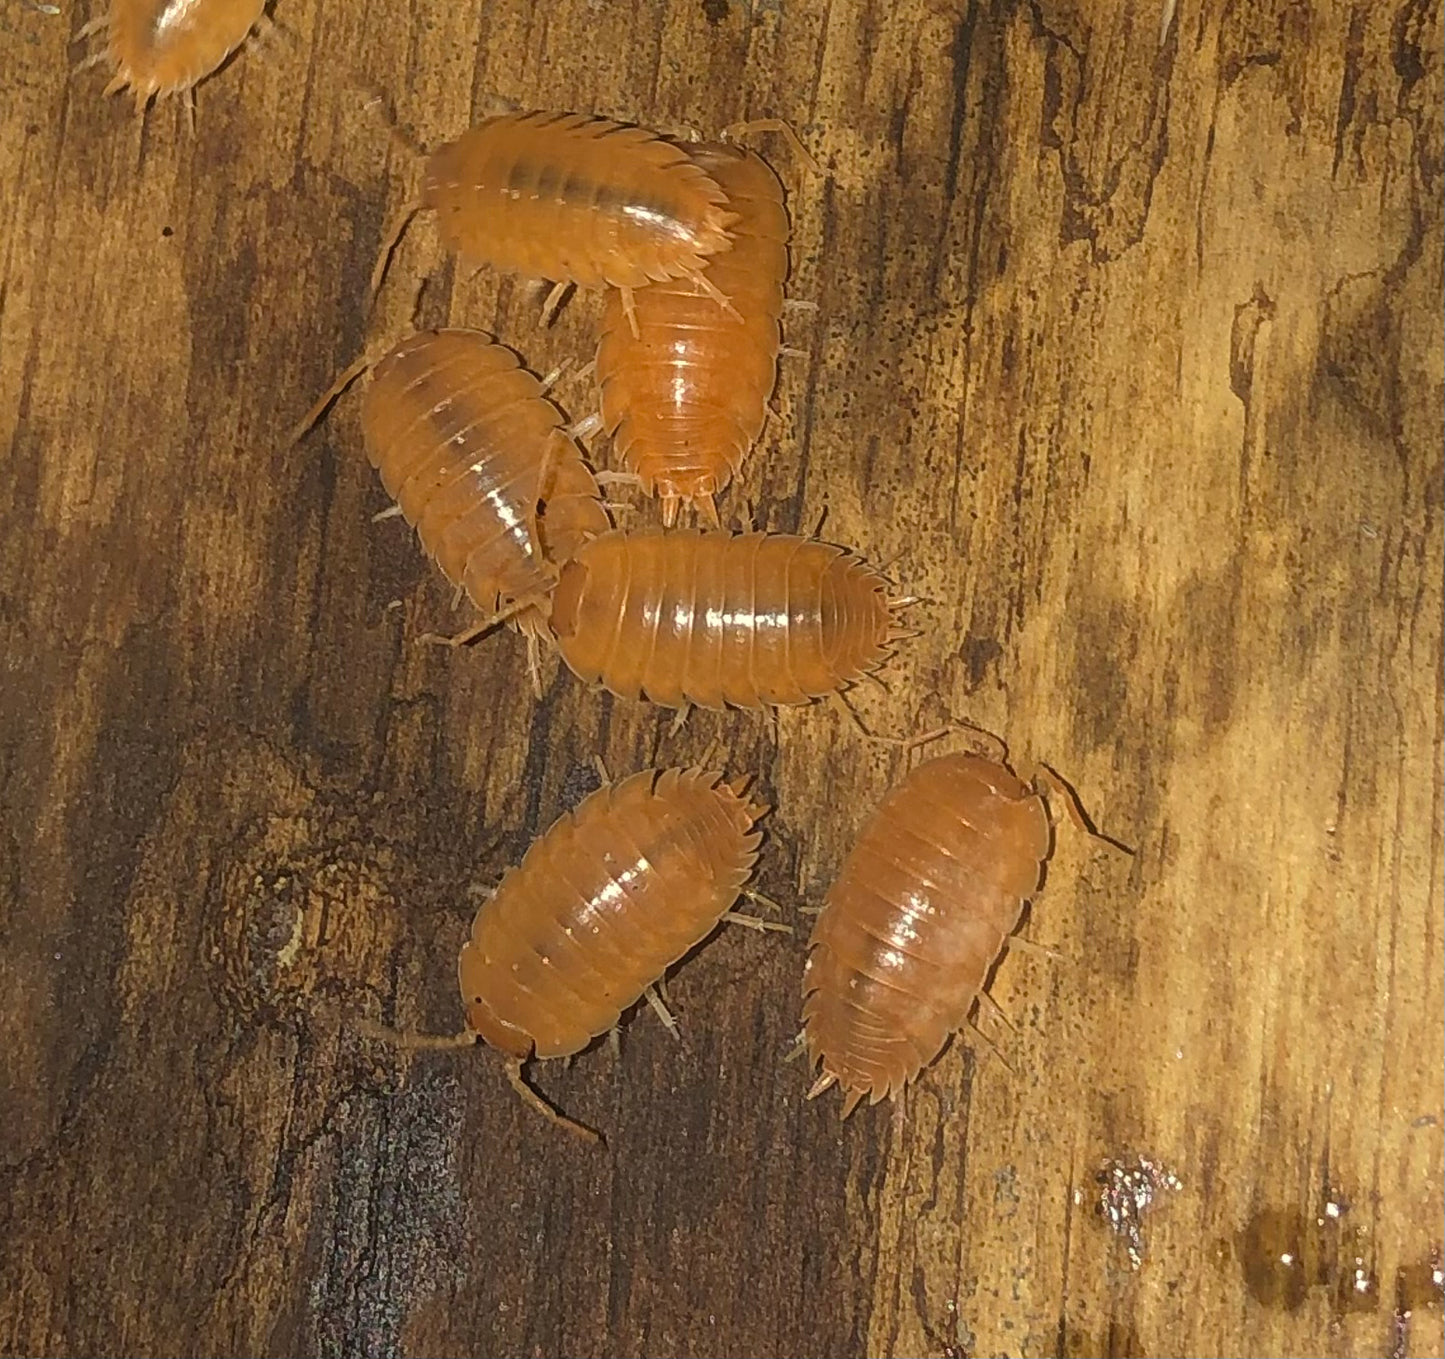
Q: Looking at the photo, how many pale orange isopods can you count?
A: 7